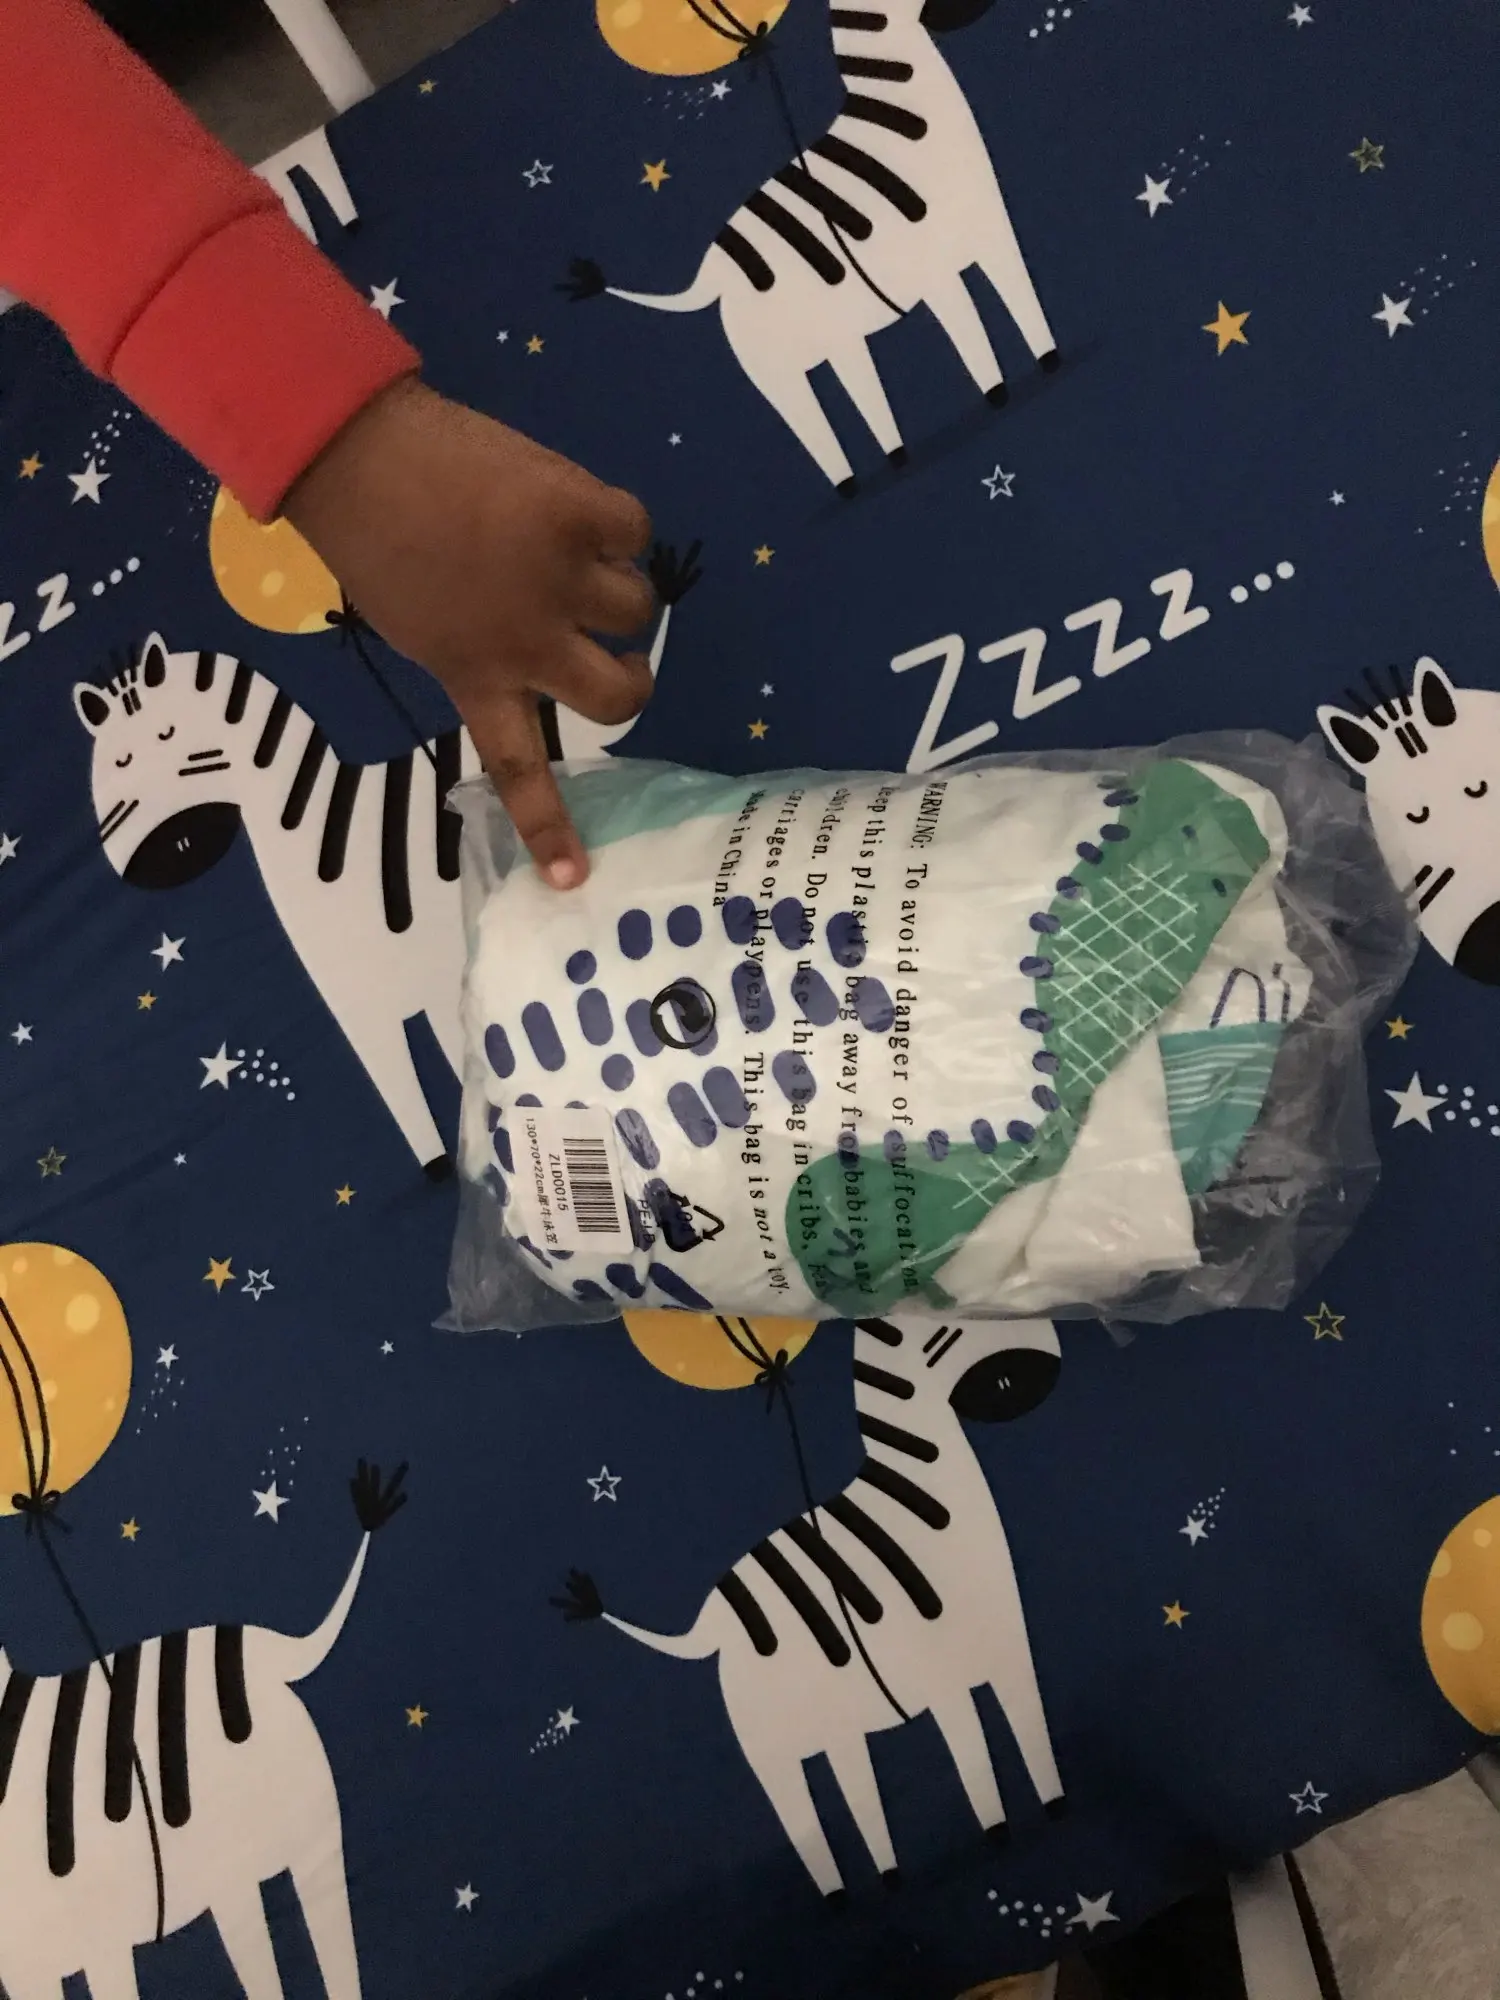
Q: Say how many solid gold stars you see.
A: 14